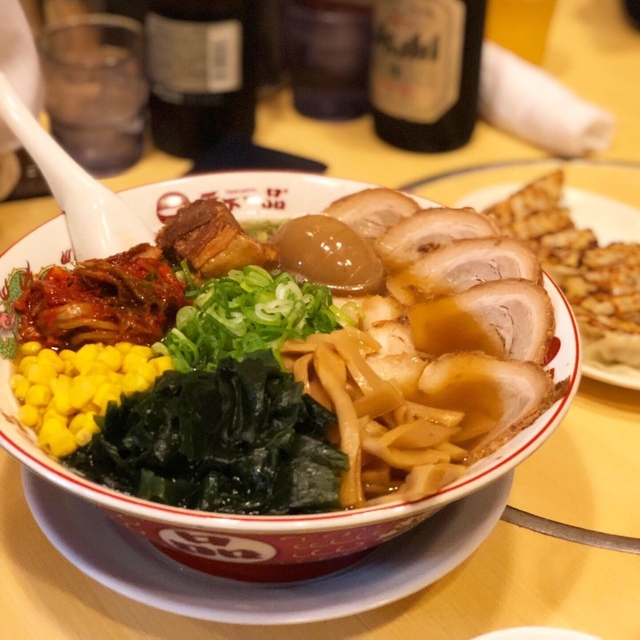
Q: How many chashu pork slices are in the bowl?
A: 5